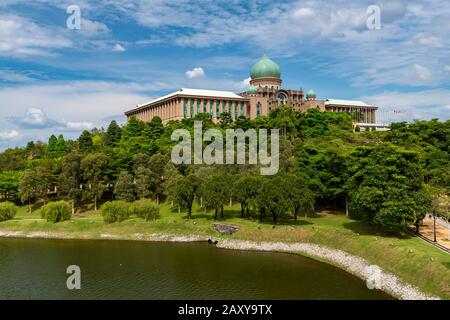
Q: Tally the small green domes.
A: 2